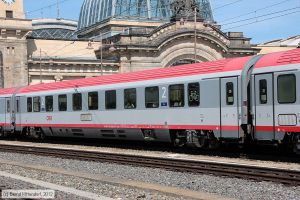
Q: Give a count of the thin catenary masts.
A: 3